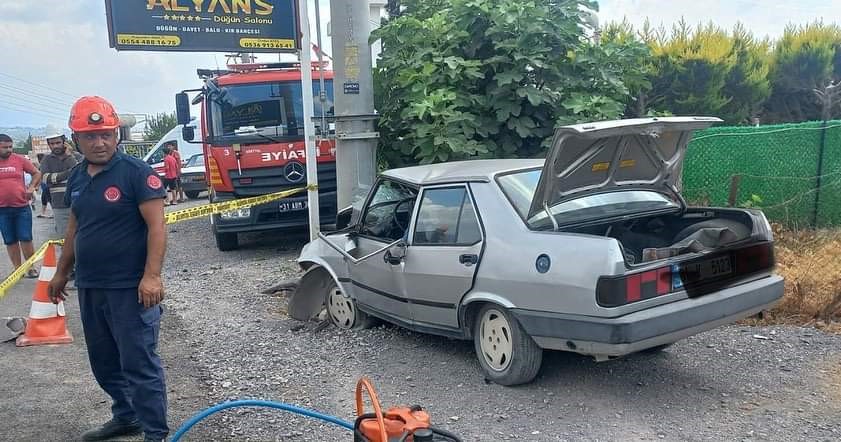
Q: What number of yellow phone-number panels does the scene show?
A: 2